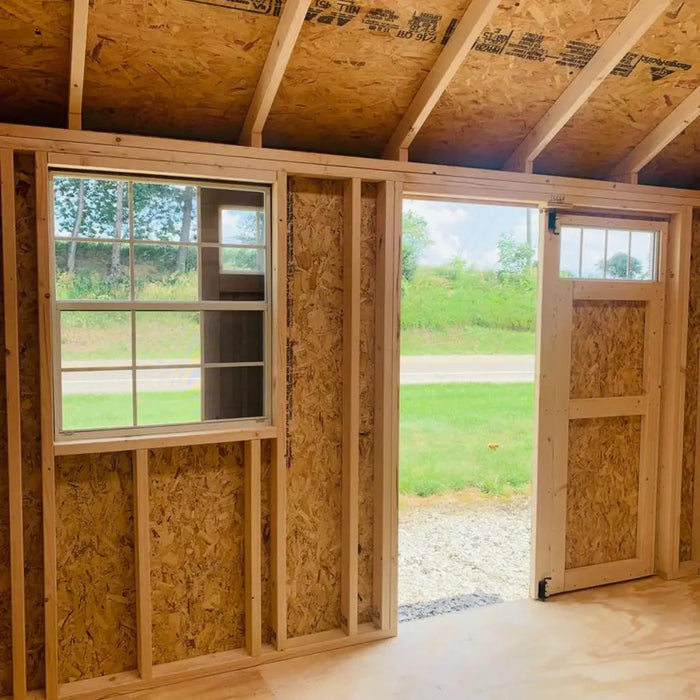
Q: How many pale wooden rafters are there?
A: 5